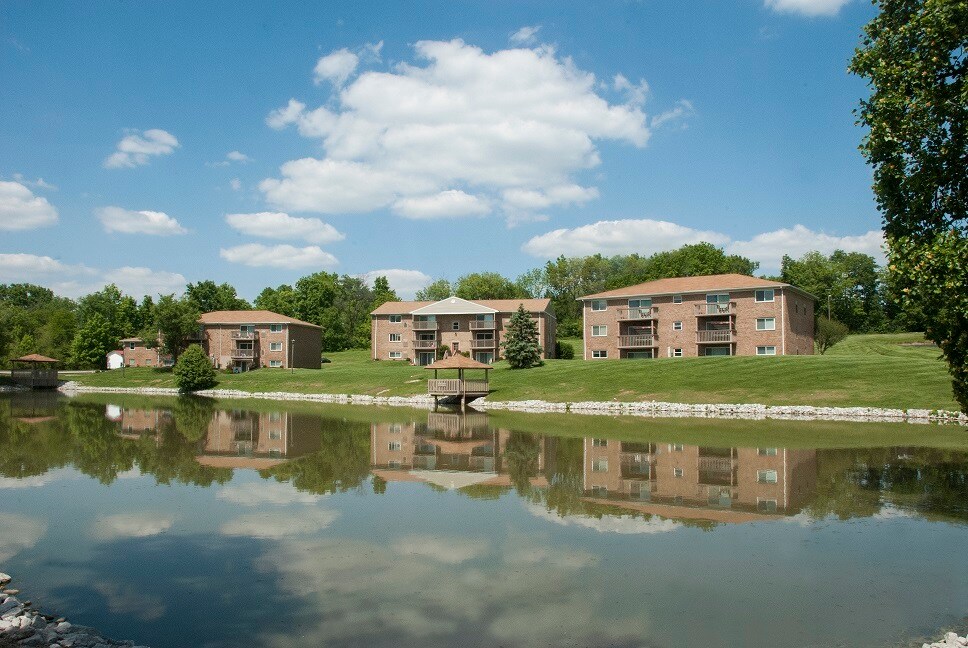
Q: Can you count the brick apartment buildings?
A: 3